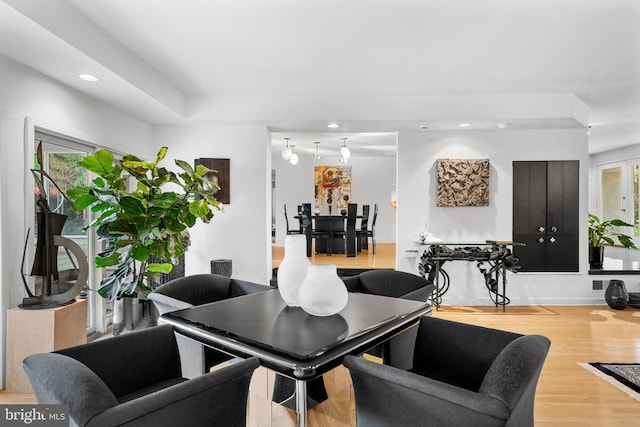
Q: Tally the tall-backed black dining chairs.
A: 6